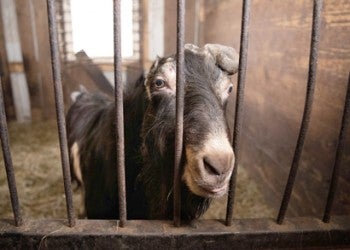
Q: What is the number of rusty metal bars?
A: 7